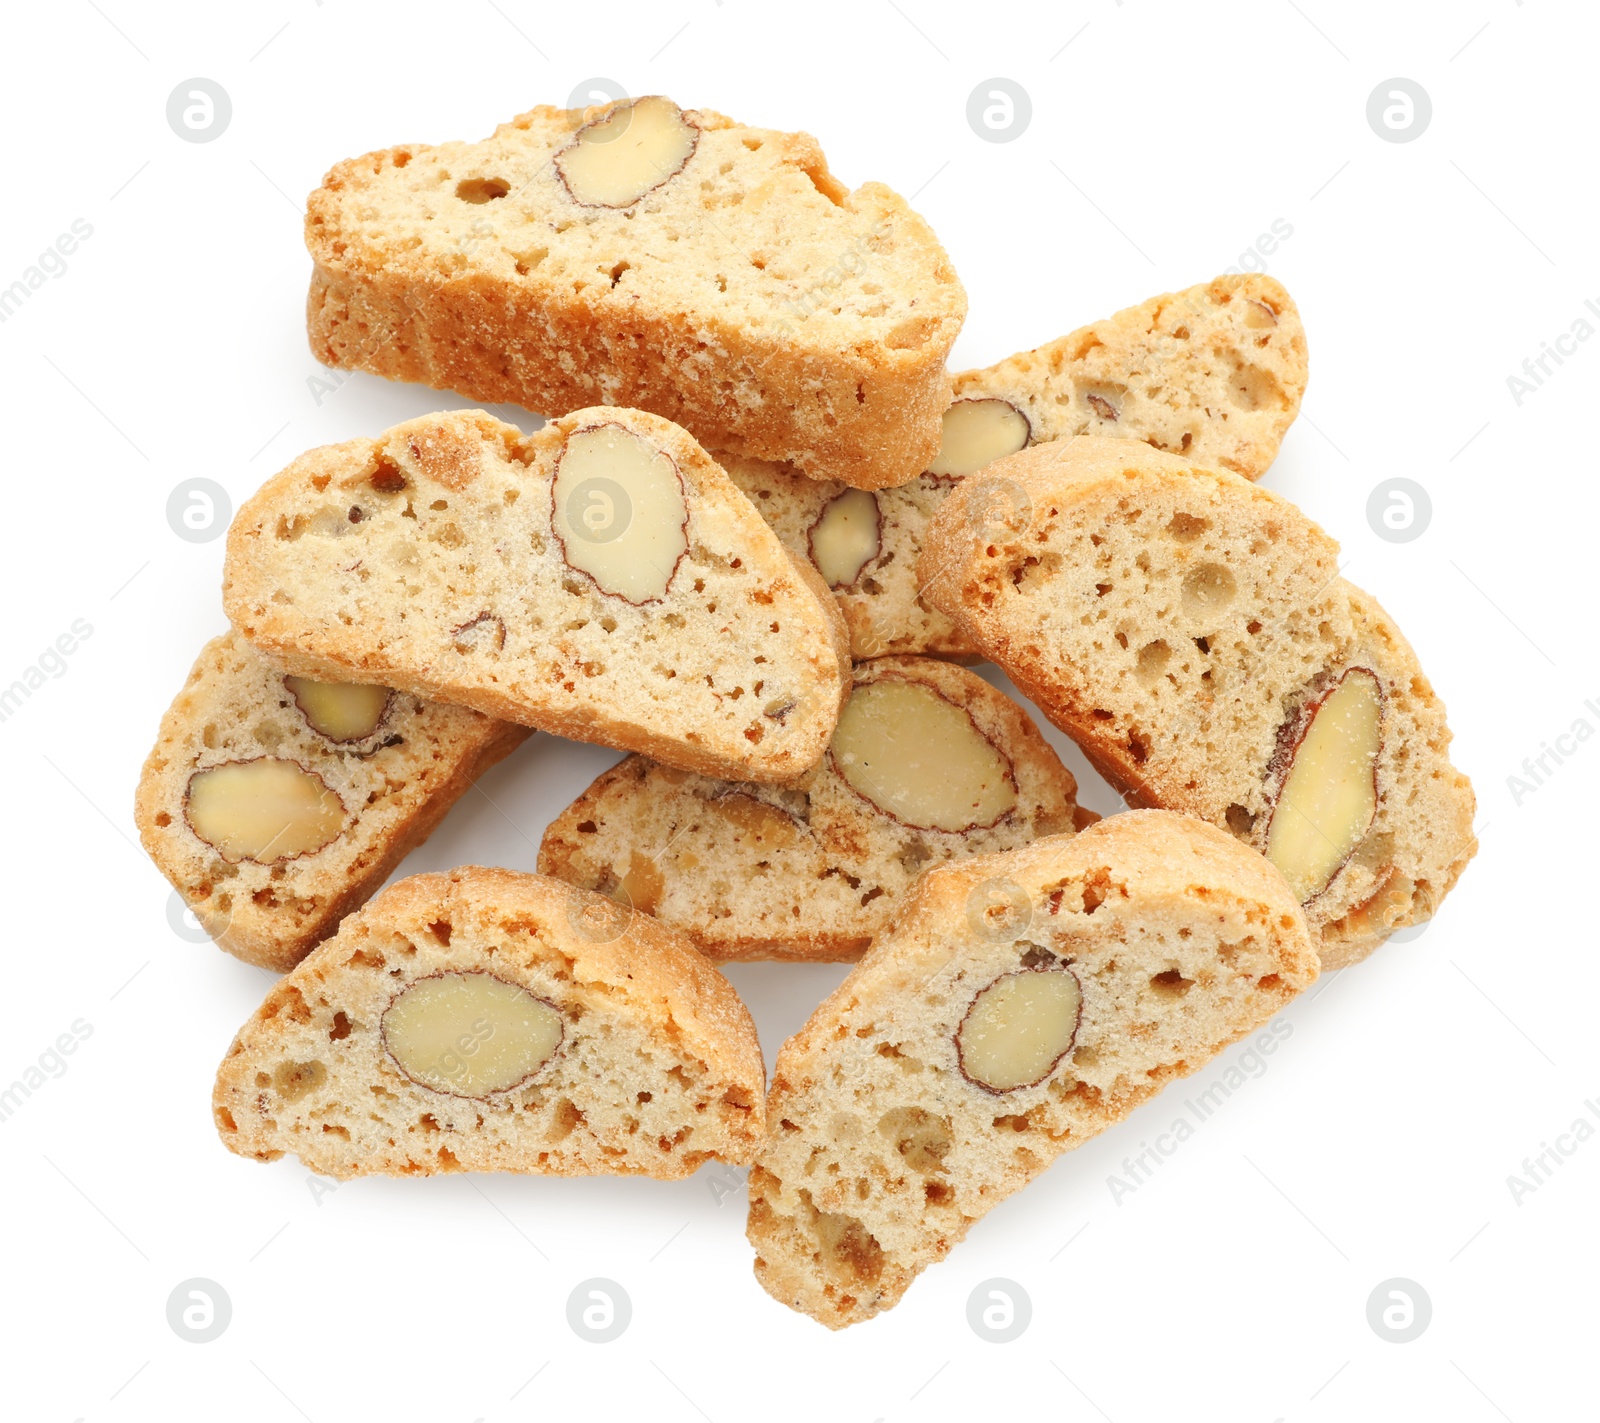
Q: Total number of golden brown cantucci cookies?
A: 8